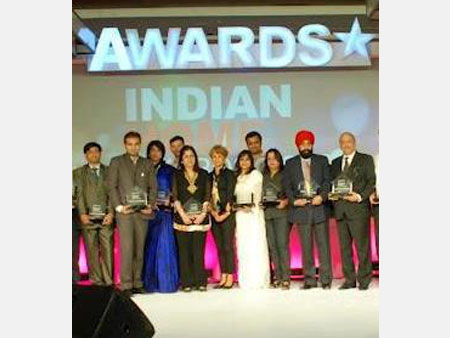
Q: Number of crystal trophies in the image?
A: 8